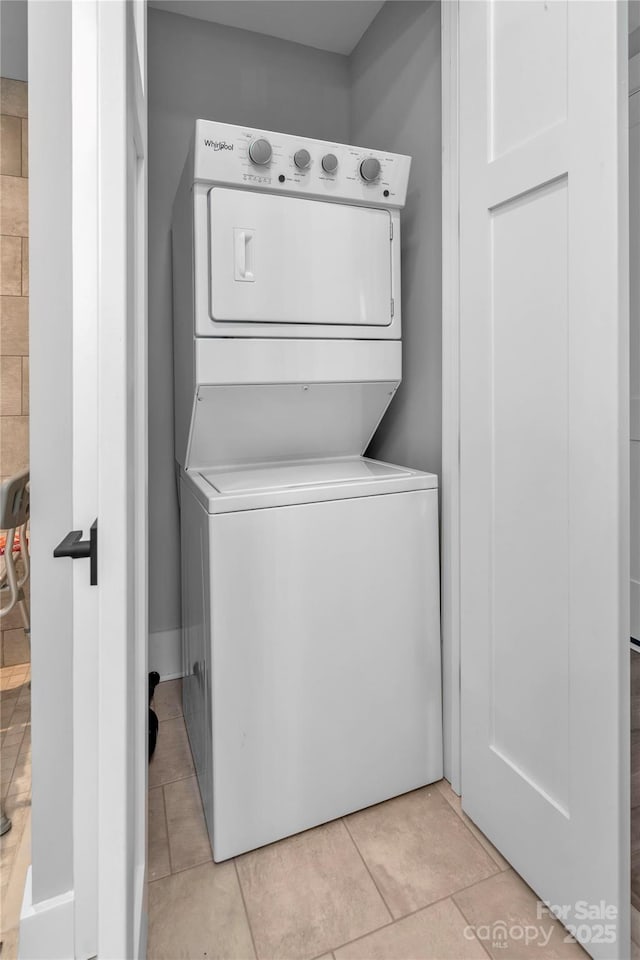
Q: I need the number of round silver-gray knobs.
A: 4